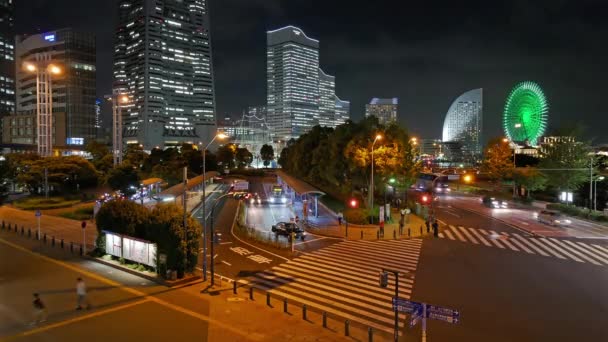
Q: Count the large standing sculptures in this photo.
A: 0